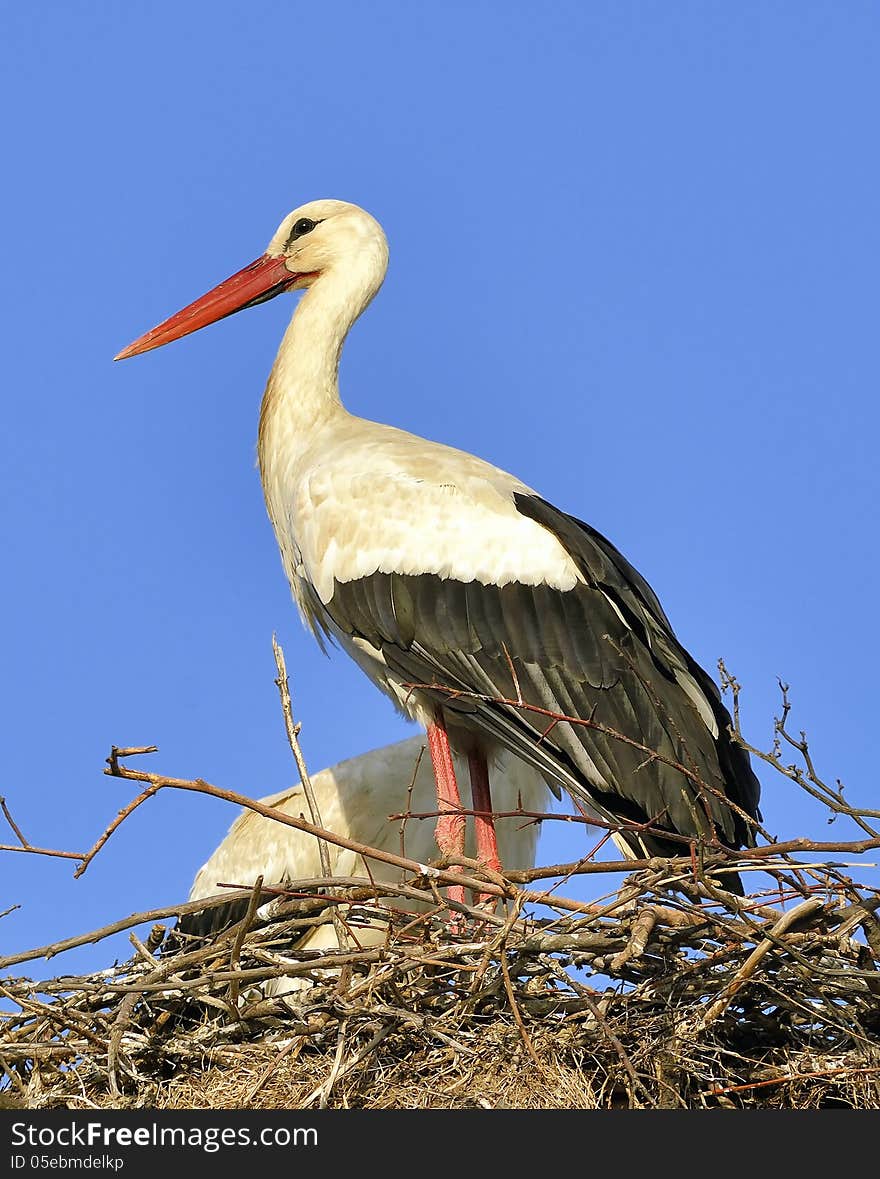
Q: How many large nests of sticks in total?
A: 1